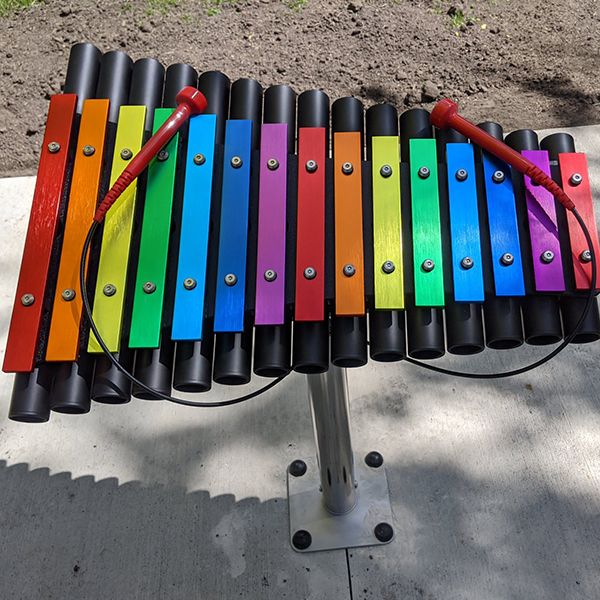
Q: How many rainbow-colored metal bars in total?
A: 15